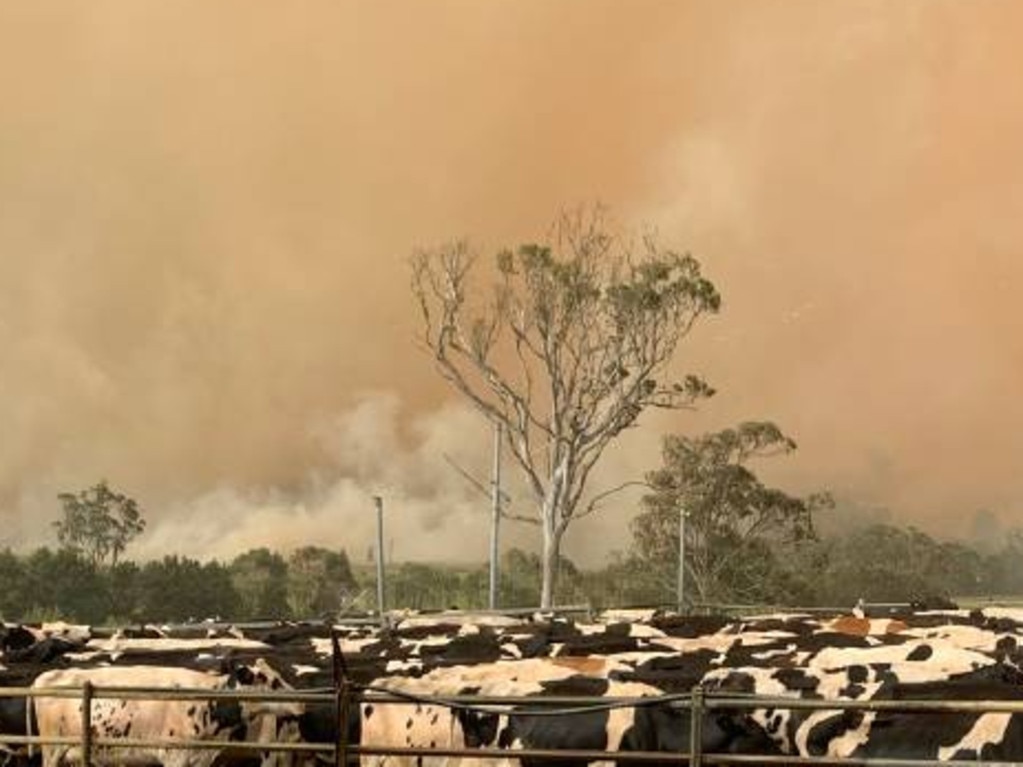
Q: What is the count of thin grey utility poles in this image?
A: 3